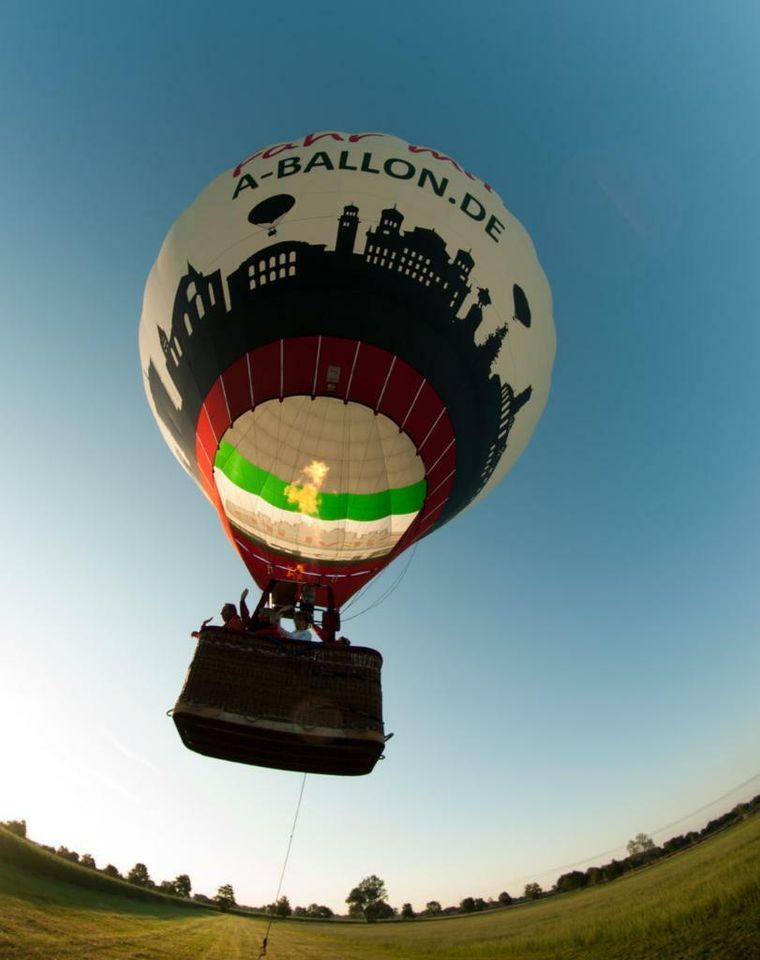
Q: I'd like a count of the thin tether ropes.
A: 1